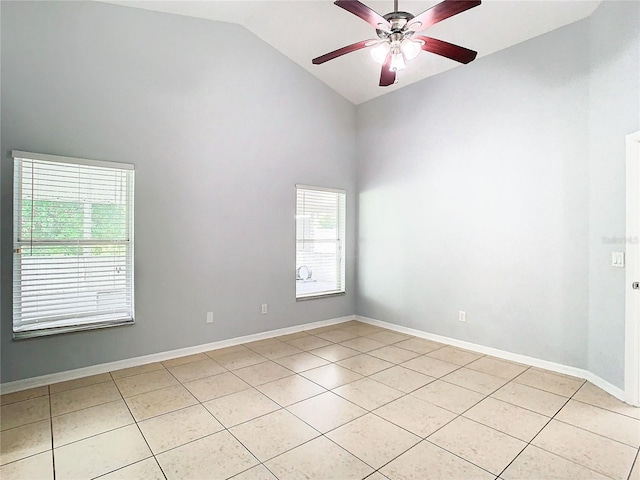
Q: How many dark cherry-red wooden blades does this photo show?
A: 5